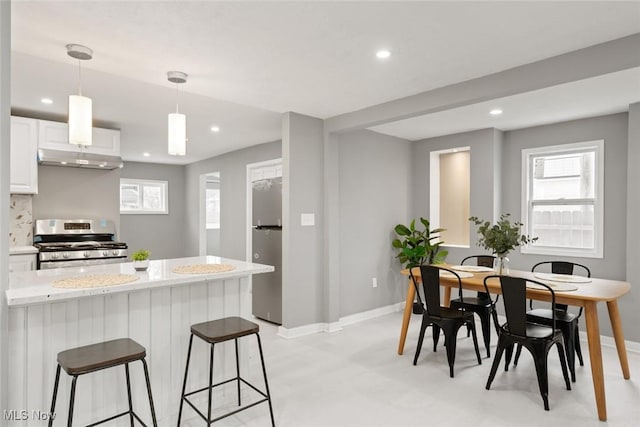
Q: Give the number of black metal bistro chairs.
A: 4